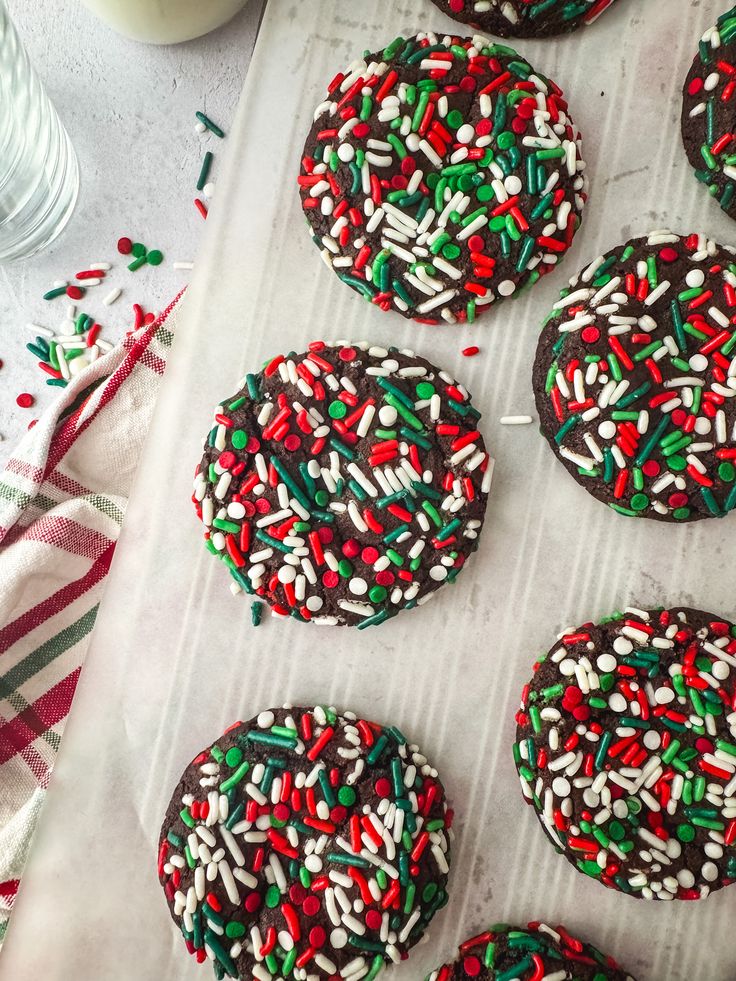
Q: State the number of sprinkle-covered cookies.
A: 8